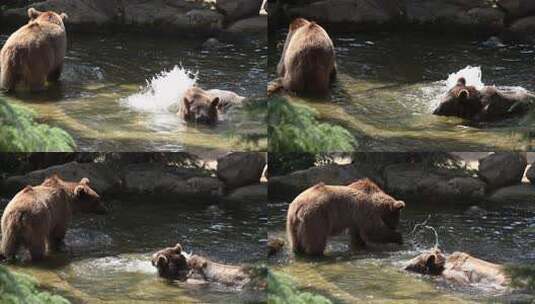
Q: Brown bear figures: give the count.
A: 8